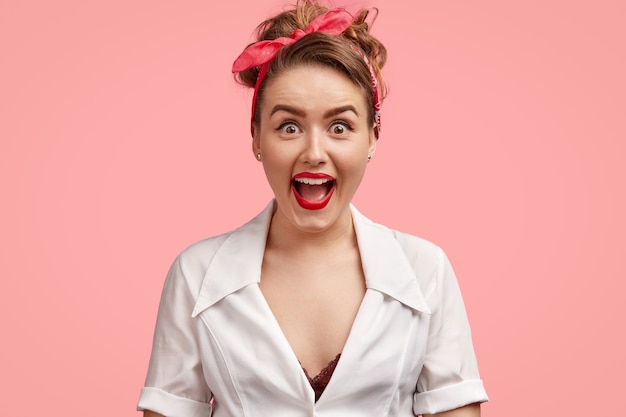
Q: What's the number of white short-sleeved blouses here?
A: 1